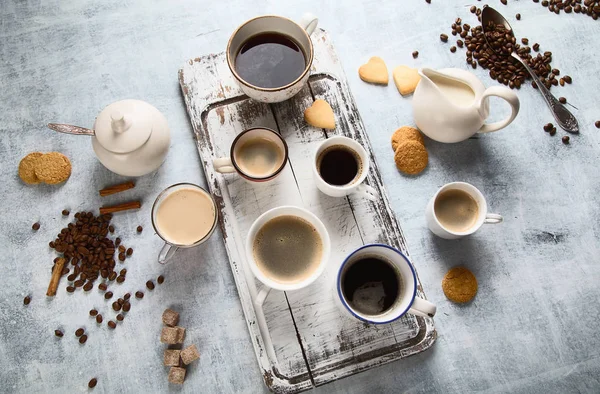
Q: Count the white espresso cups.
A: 2